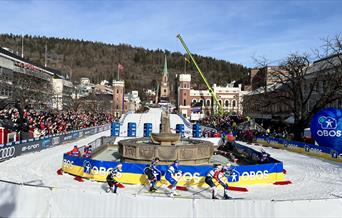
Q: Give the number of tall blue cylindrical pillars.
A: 5